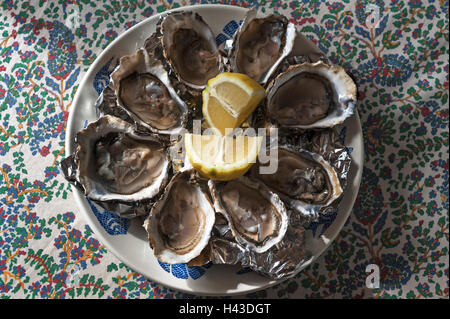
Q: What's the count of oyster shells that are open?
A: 8